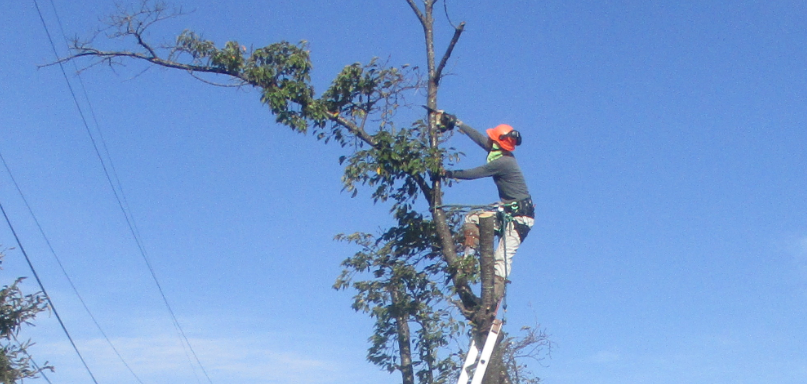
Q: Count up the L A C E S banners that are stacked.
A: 0